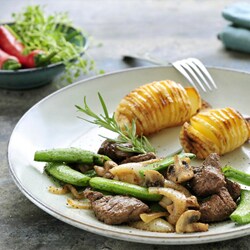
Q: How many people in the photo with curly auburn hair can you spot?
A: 0